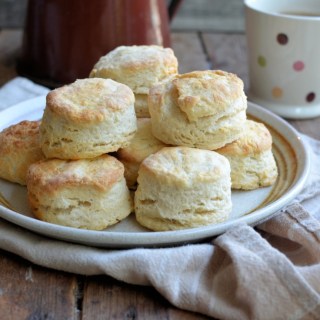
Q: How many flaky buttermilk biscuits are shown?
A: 8